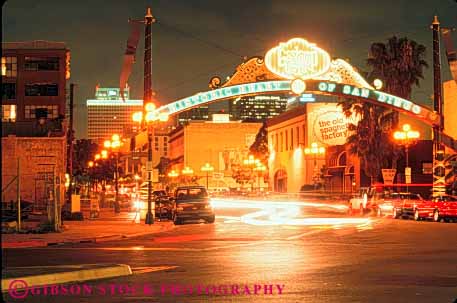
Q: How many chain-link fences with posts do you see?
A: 1